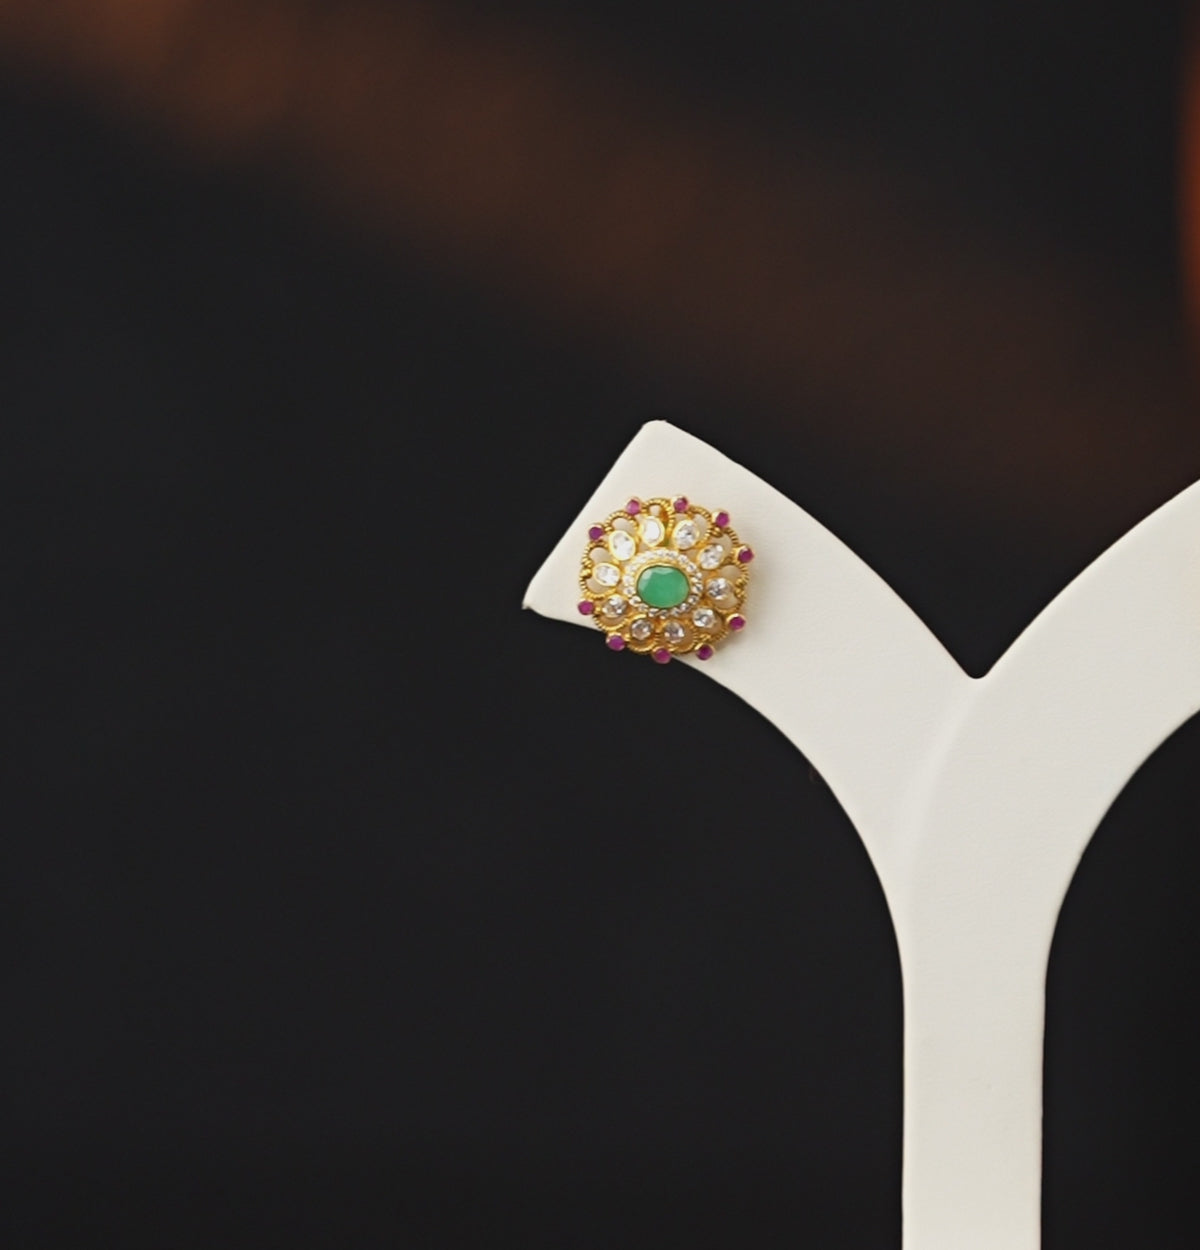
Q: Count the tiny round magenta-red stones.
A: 10